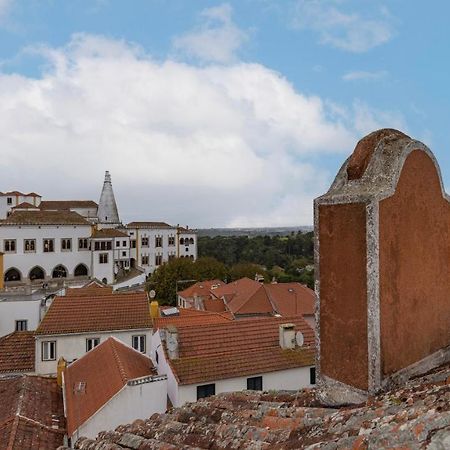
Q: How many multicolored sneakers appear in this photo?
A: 0